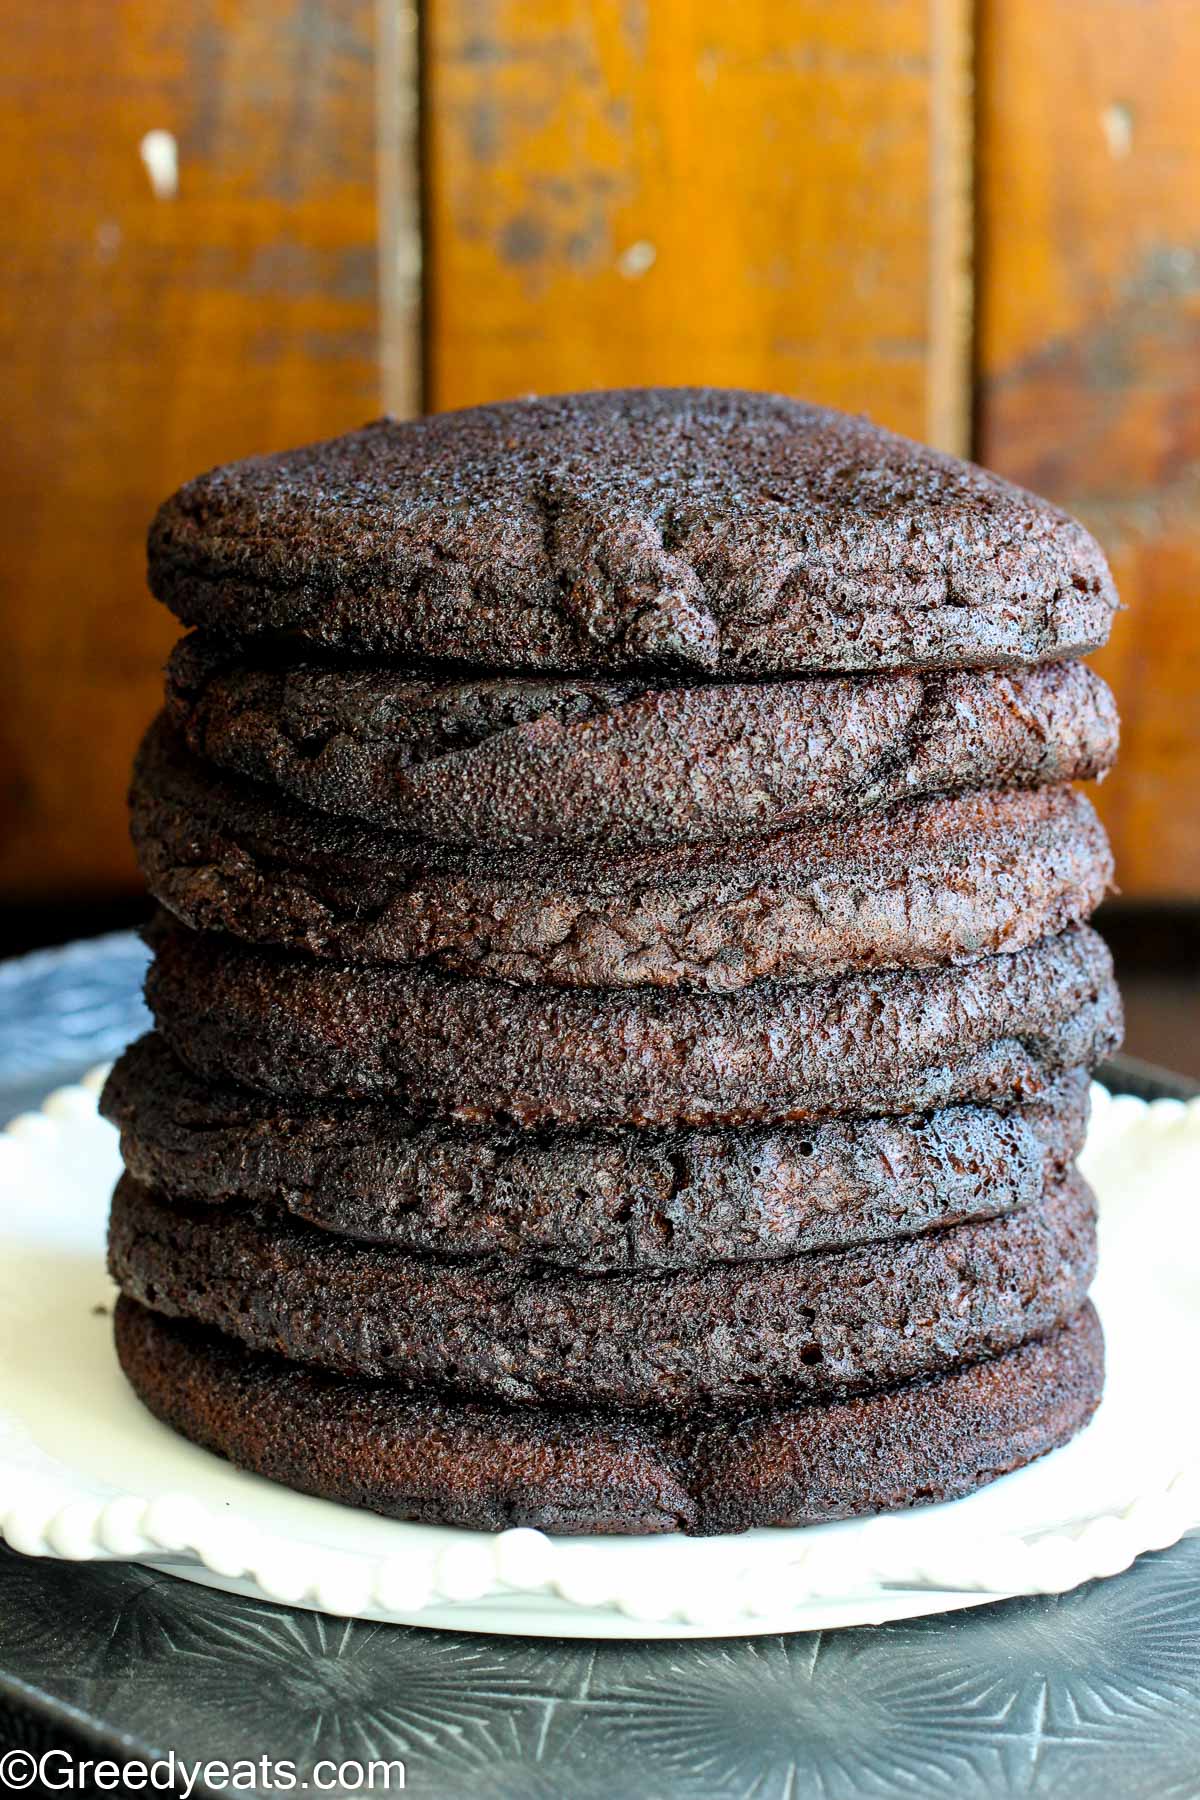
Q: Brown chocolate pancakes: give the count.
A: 7